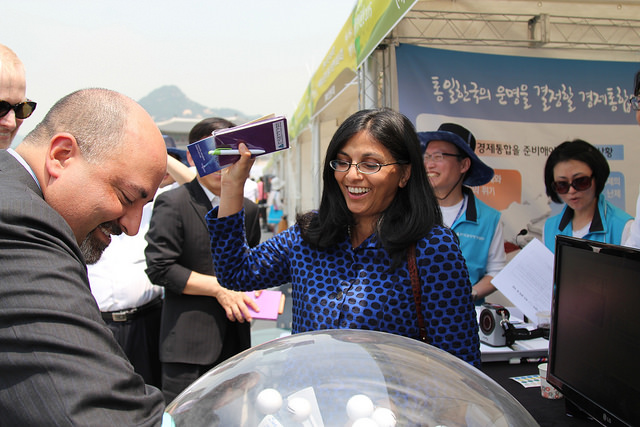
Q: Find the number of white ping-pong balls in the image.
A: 5